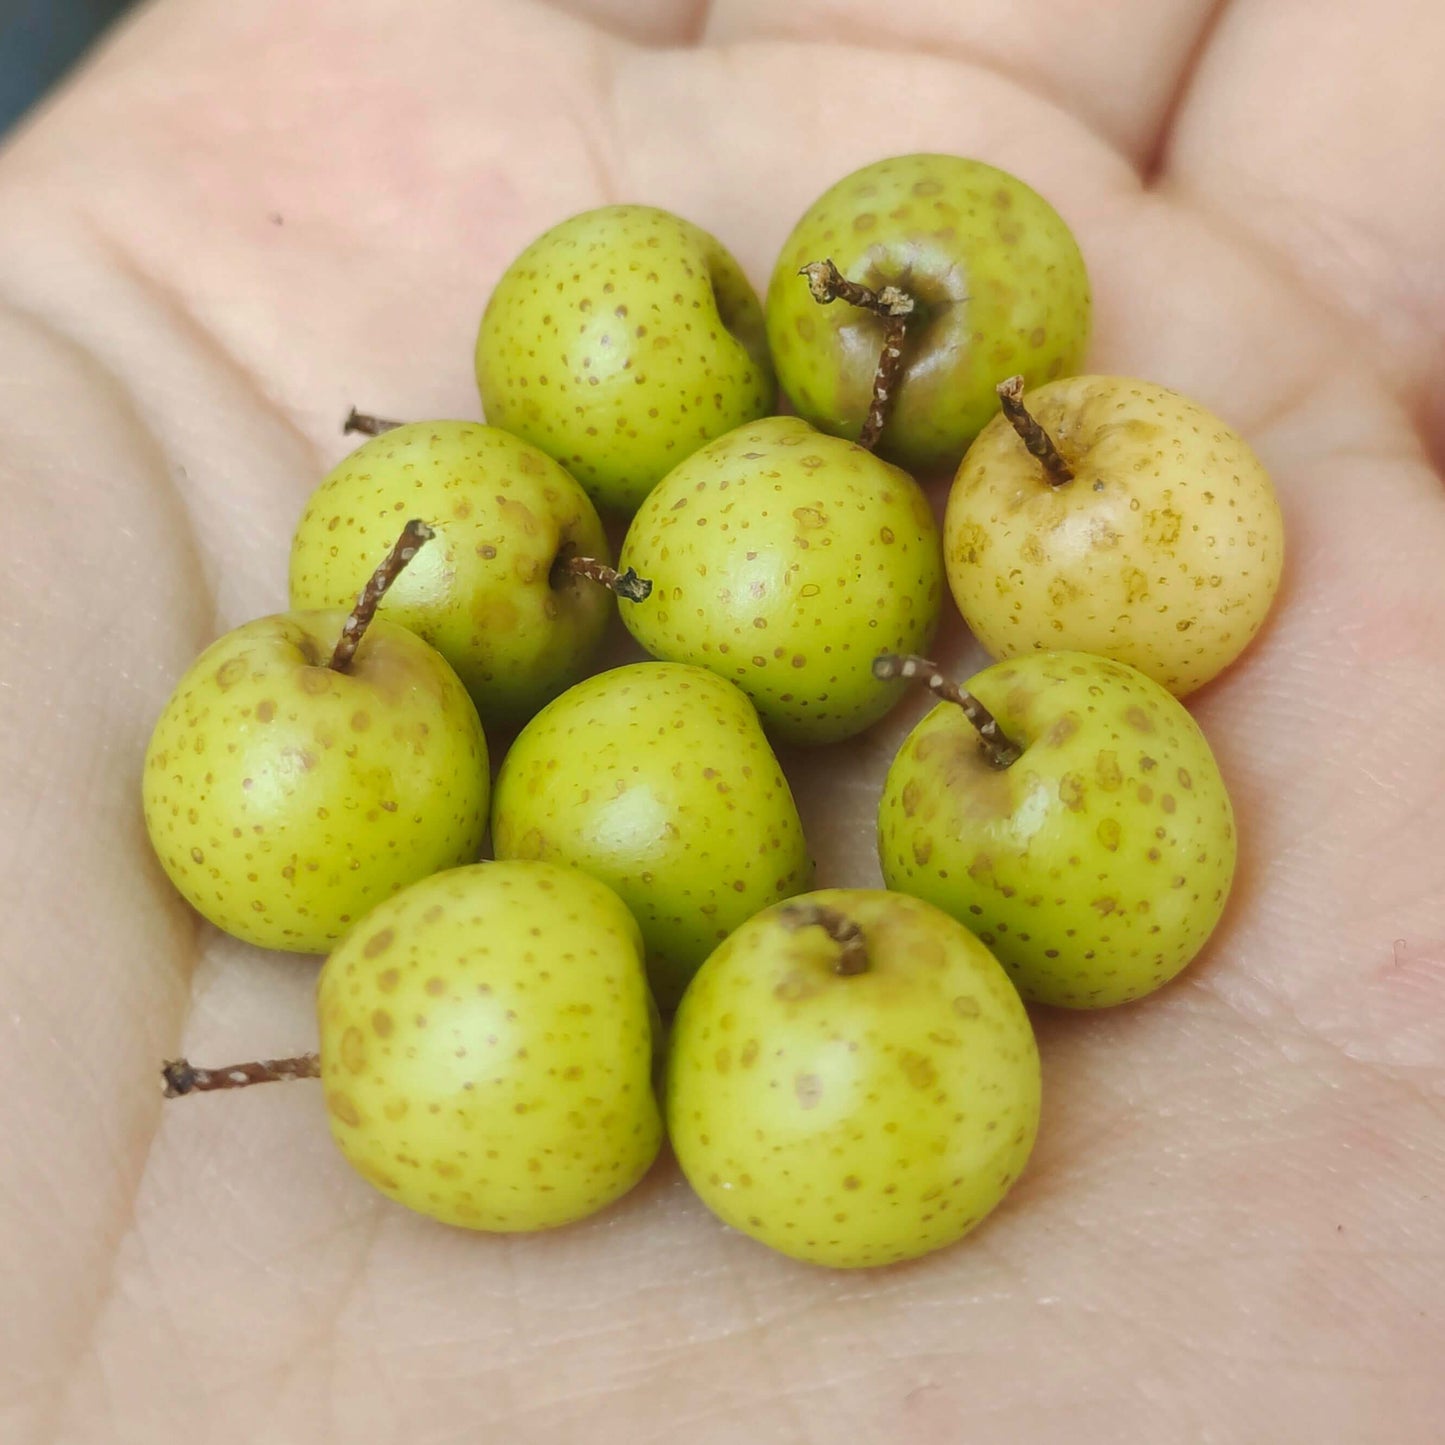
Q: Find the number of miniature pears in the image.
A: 10